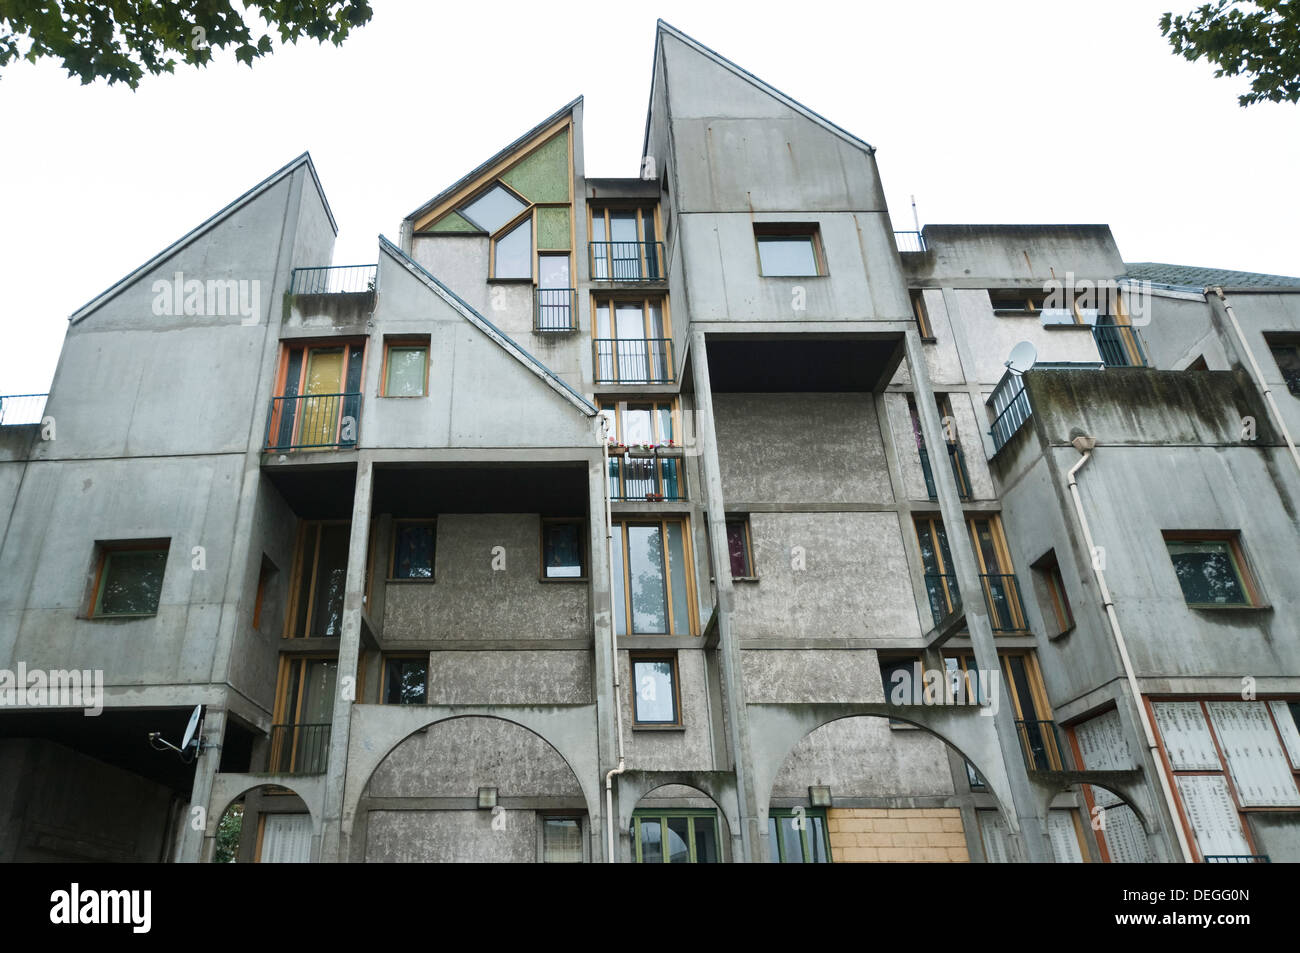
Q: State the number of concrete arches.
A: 5